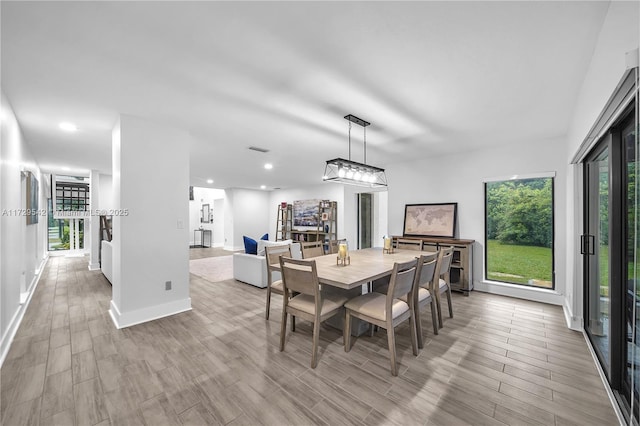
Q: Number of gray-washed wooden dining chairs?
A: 8